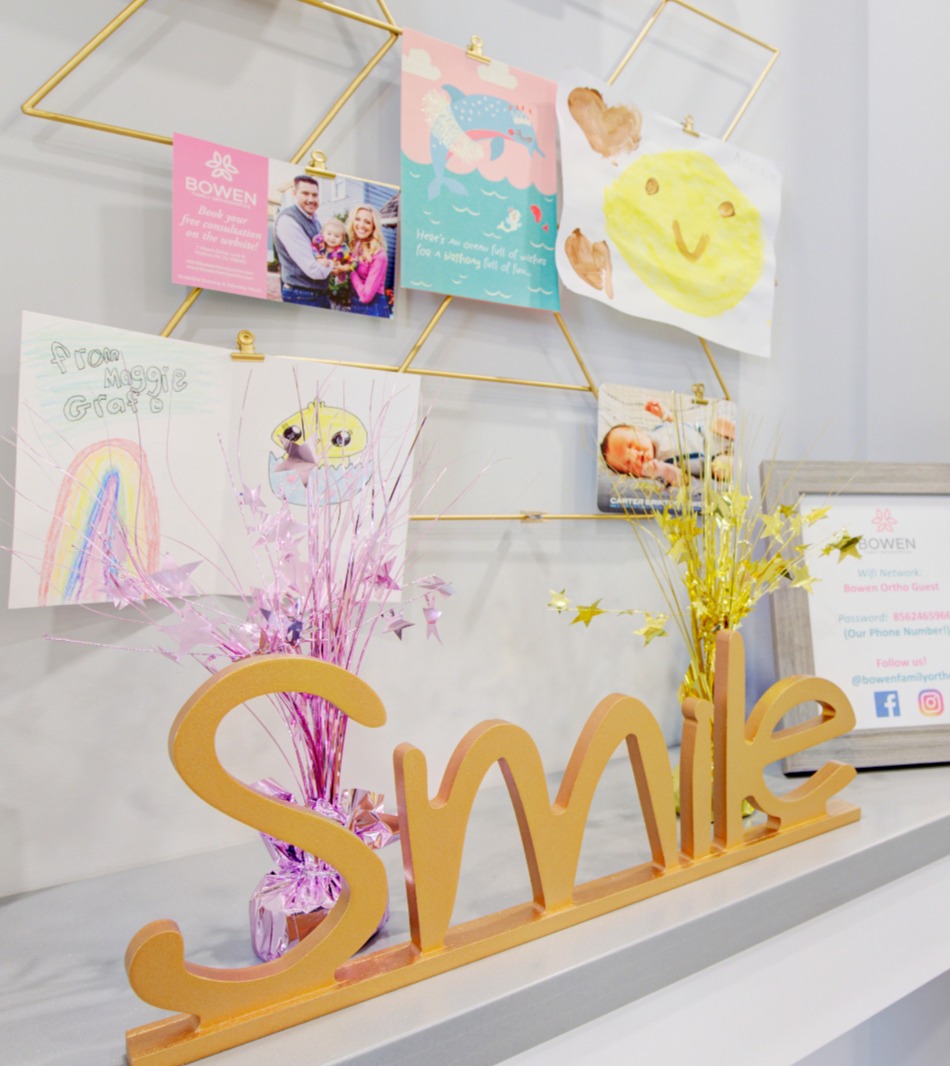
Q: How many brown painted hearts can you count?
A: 2